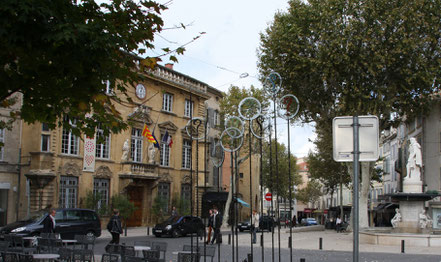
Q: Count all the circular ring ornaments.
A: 8